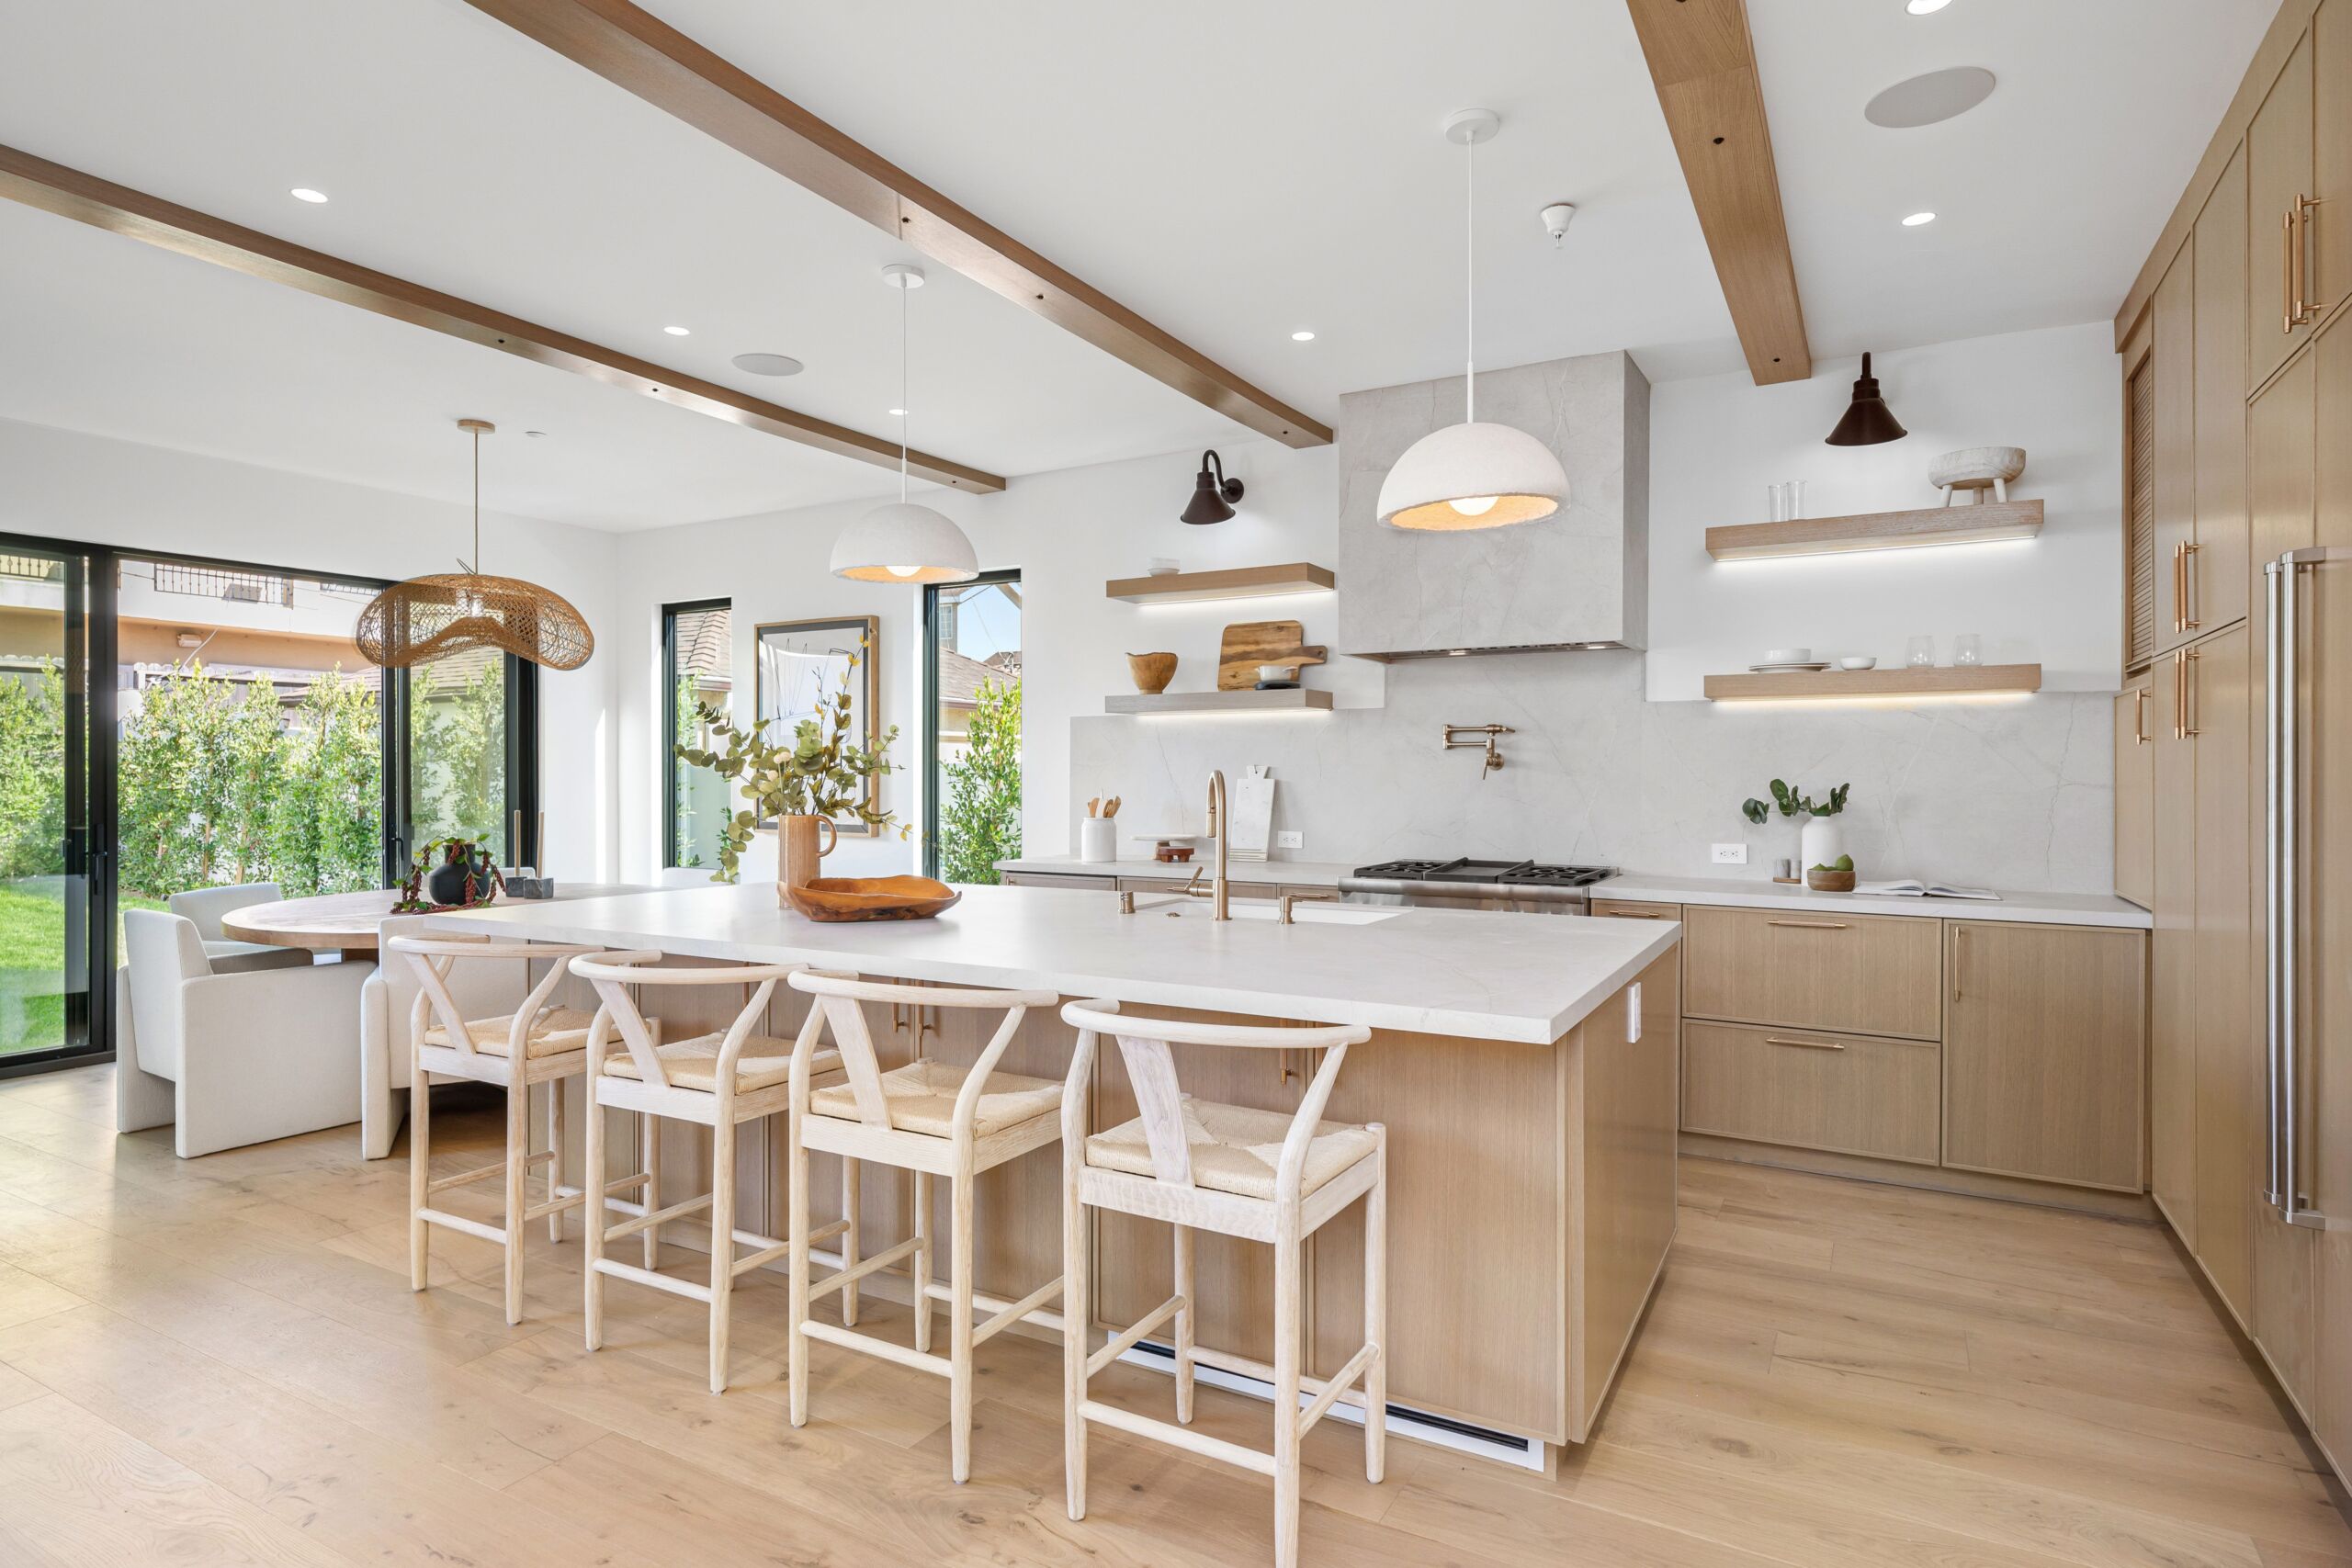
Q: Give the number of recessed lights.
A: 6